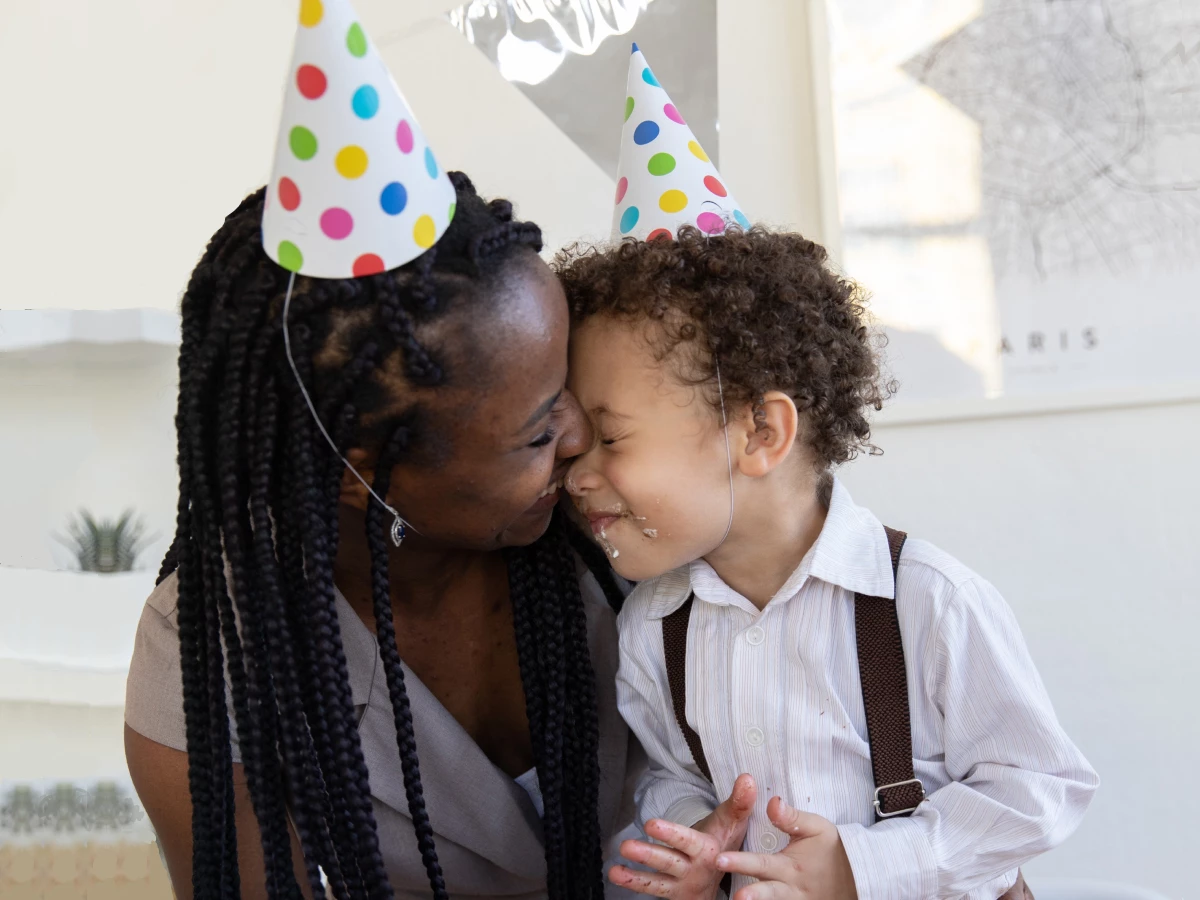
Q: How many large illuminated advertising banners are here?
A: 0